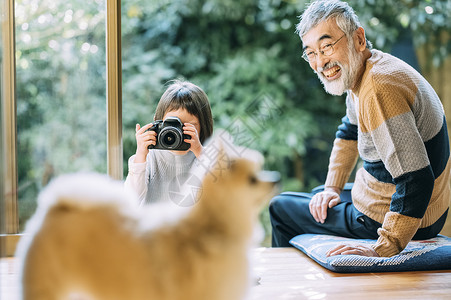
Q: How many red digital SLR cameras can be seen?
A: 0